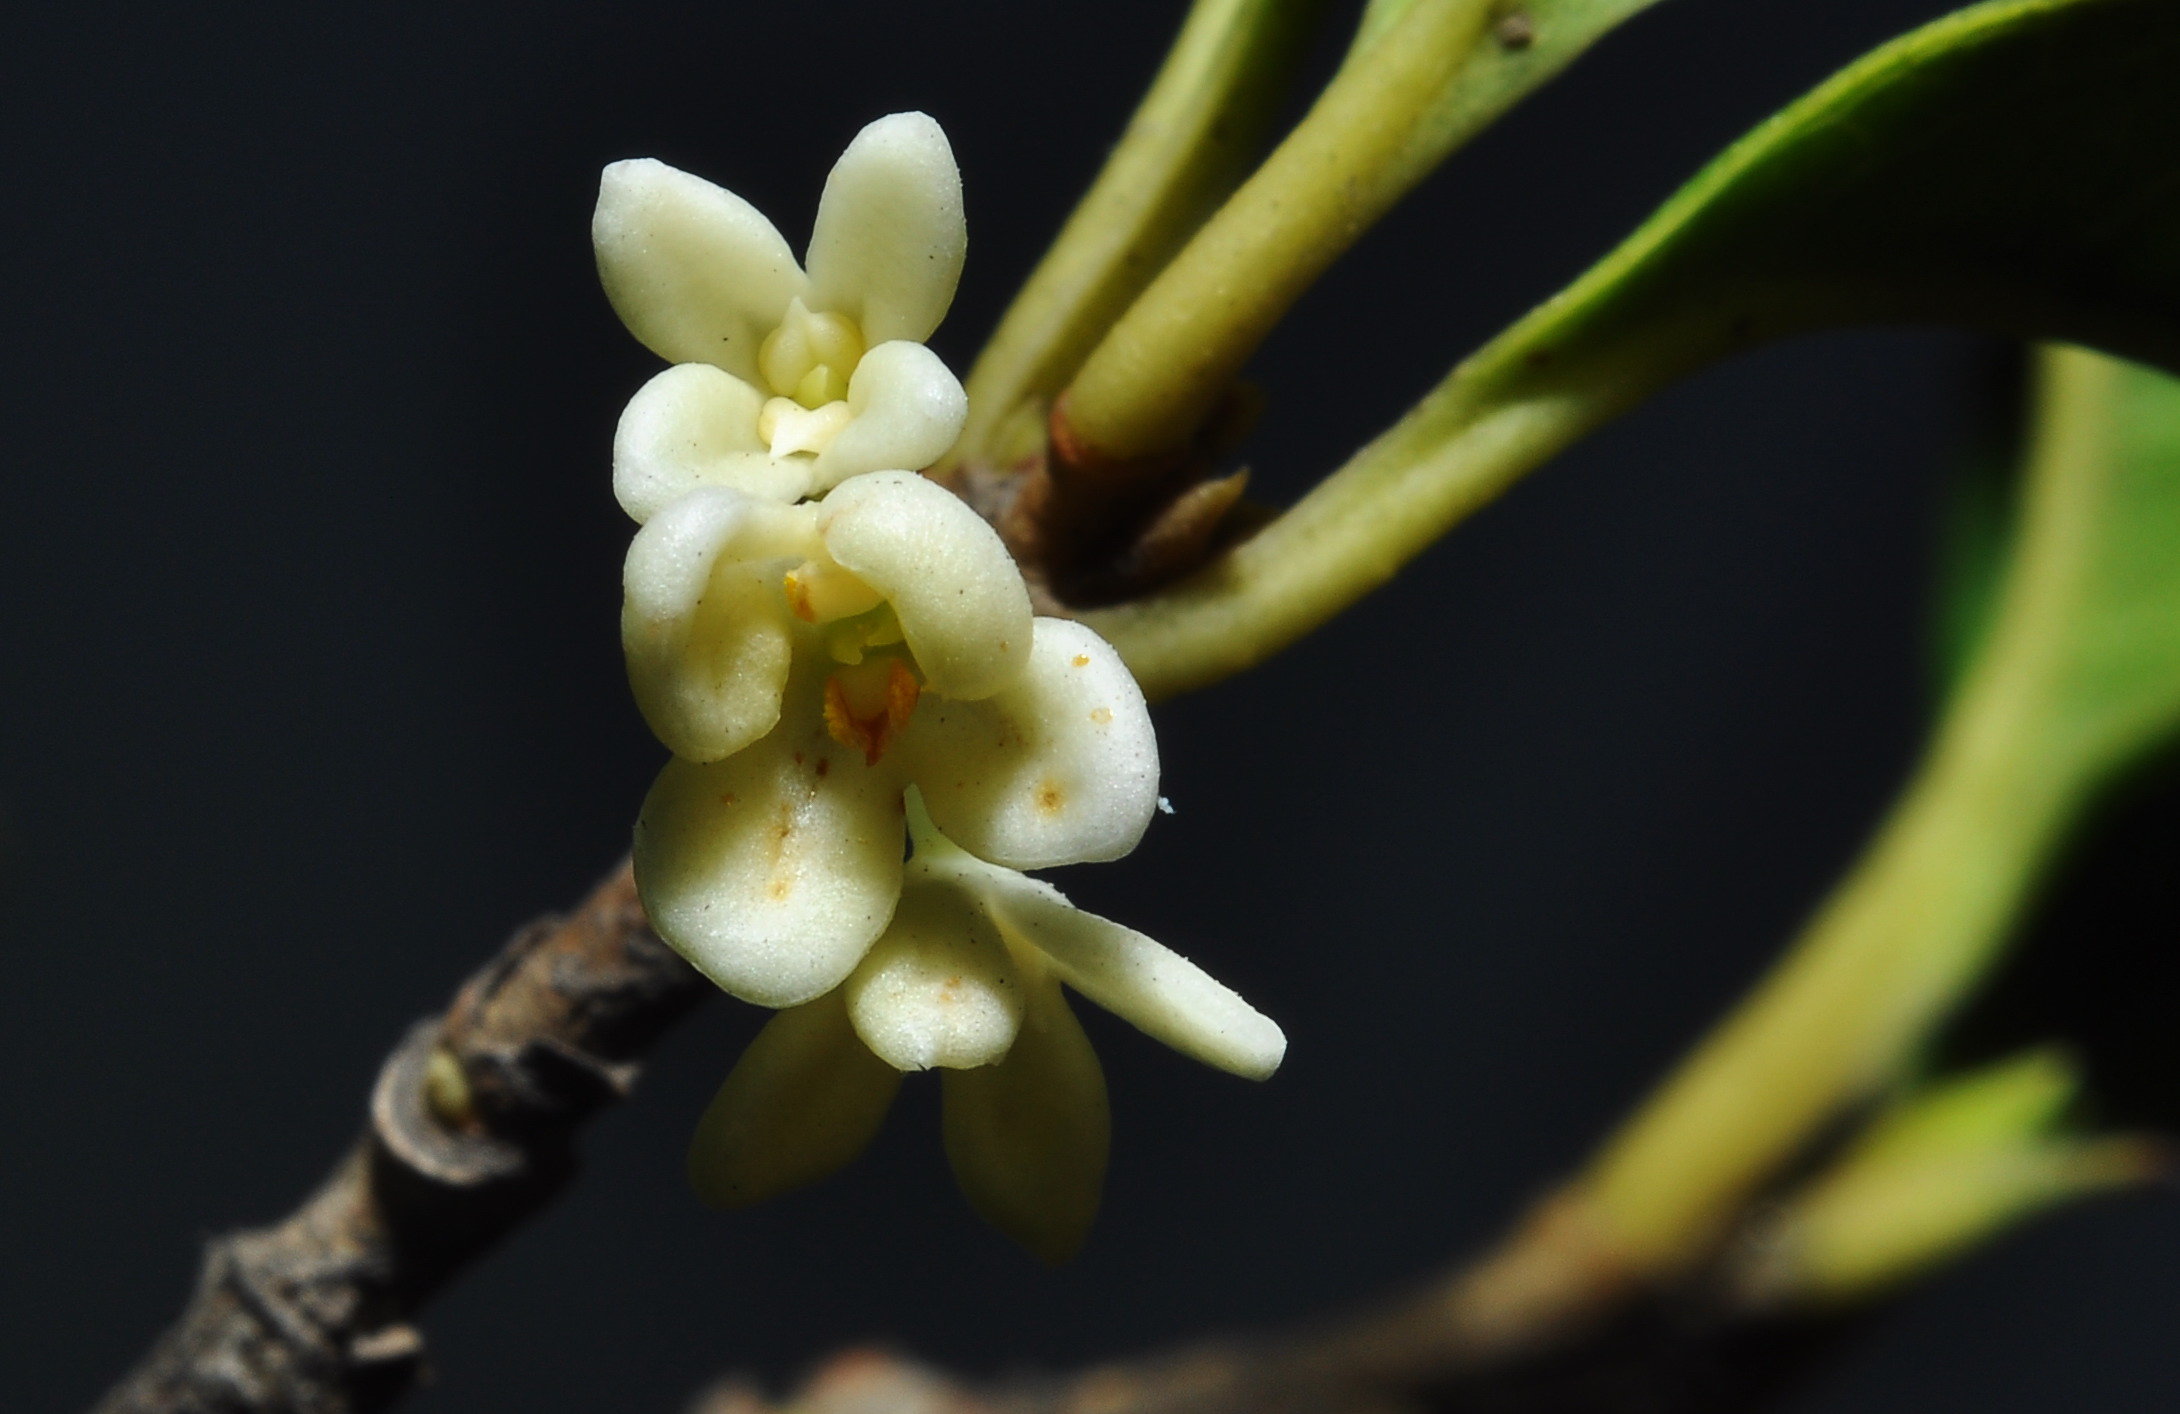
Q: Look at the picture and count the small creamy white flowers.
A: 3